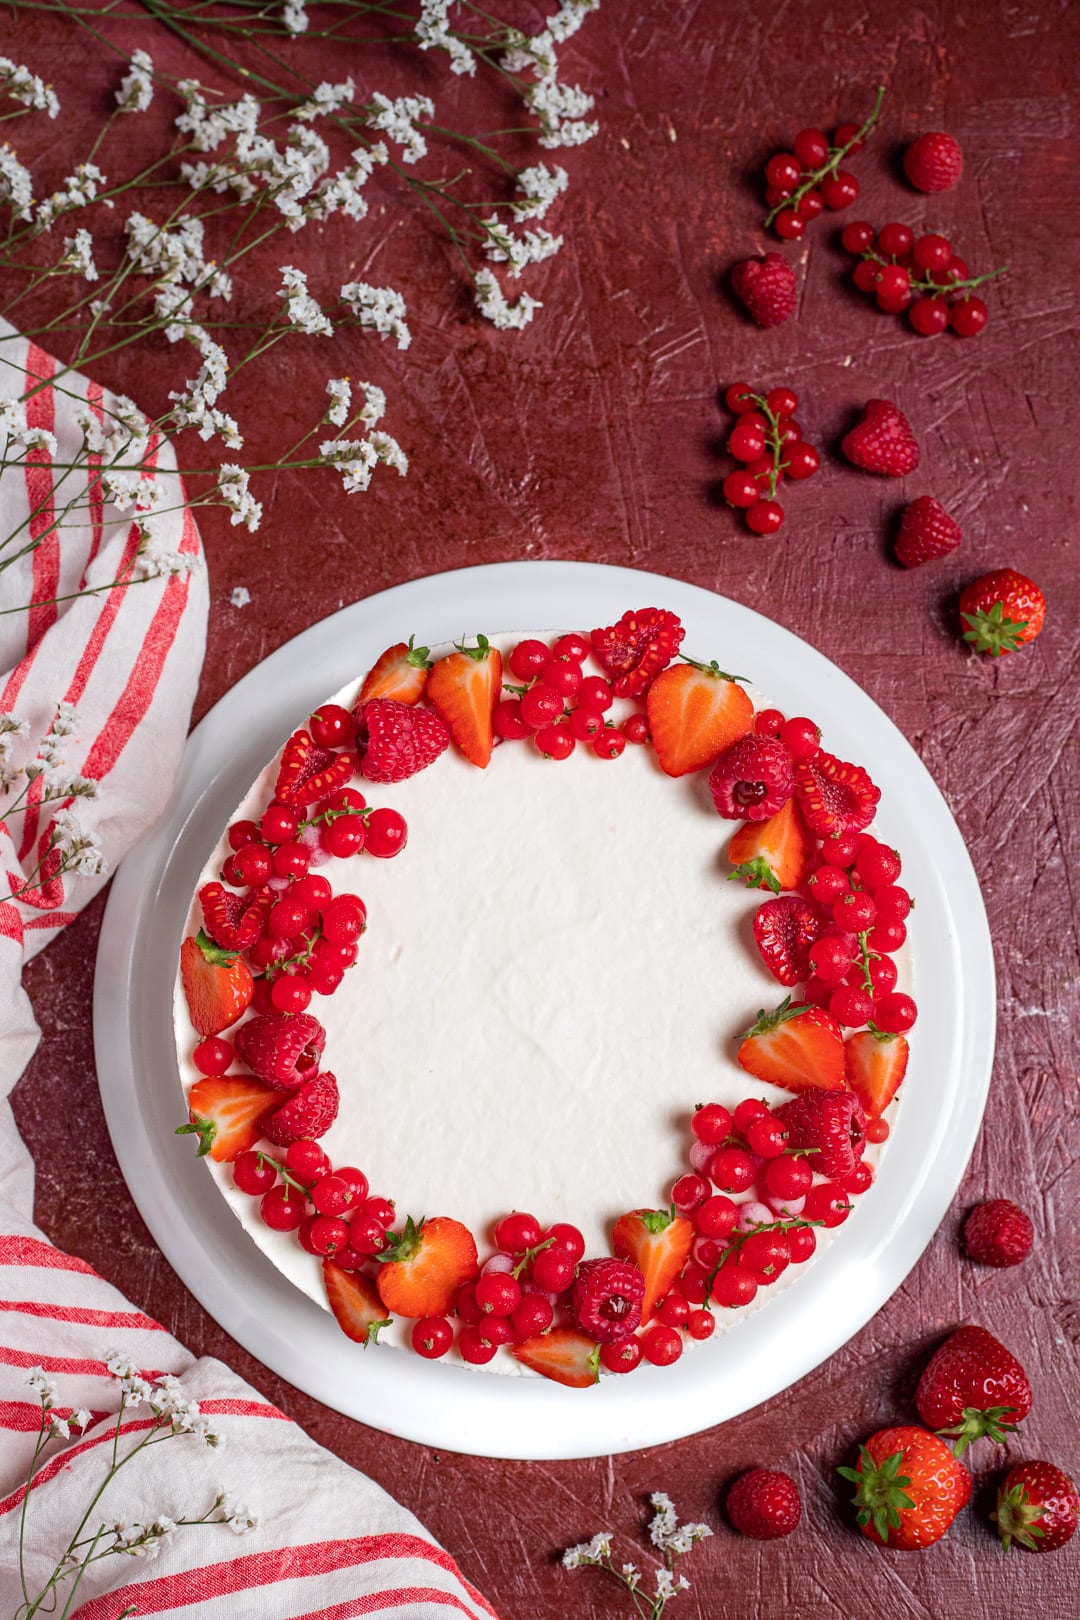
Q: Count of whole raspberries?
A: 11